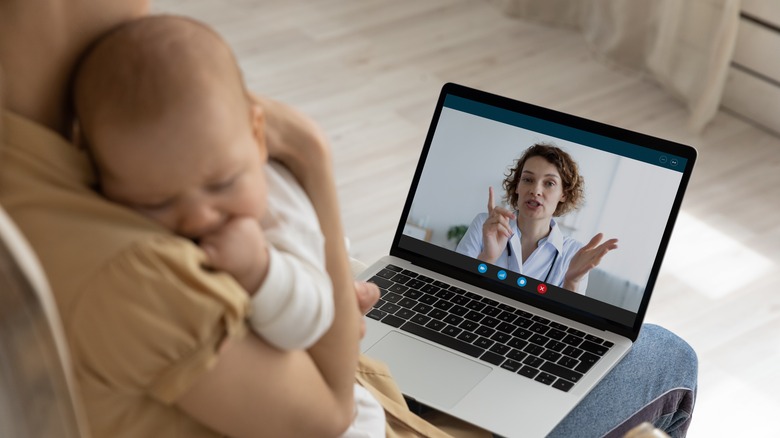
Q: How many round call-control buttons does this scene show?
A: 4